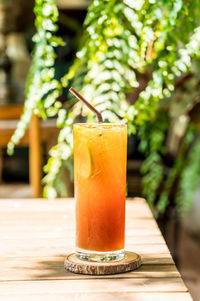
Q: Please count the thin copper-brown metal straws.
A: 1